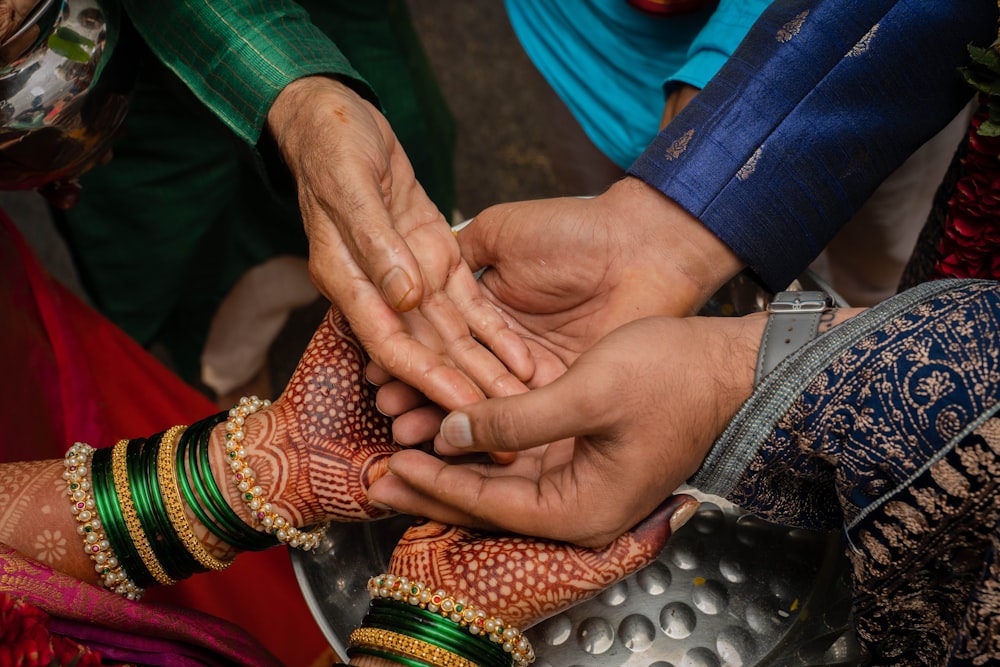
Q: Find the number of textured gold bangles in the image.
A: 3